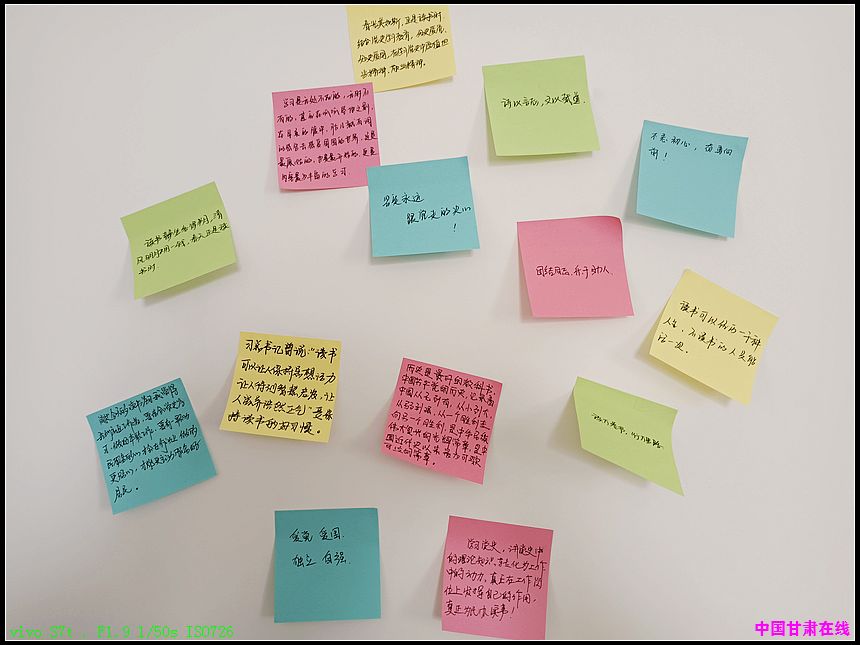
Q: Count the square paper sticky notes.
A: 14